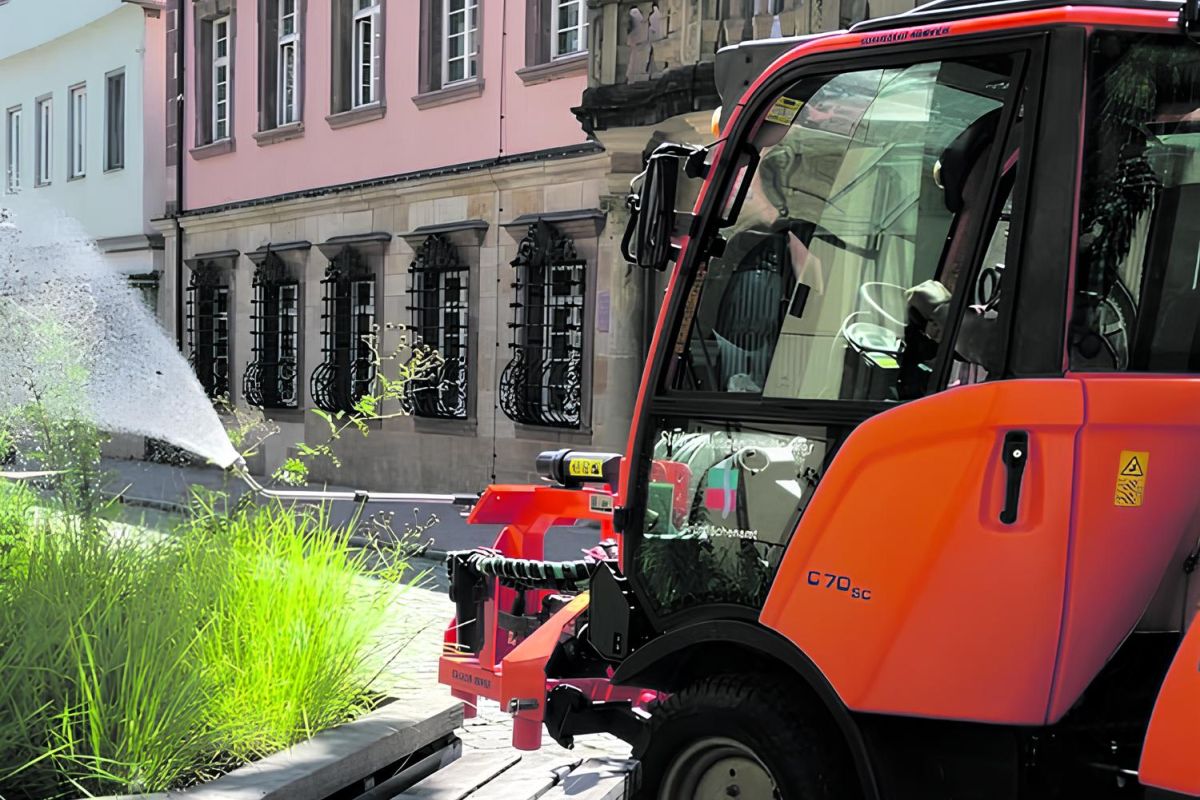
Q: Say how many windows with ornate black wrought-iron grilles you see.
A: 5